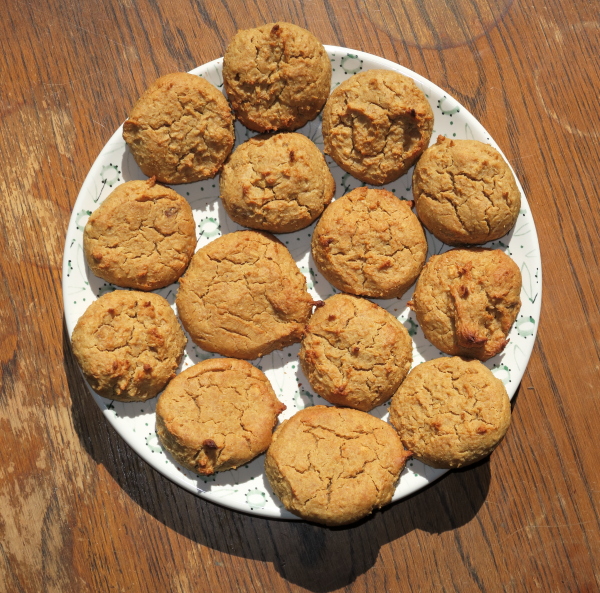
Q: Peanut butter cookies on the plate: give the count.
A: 14